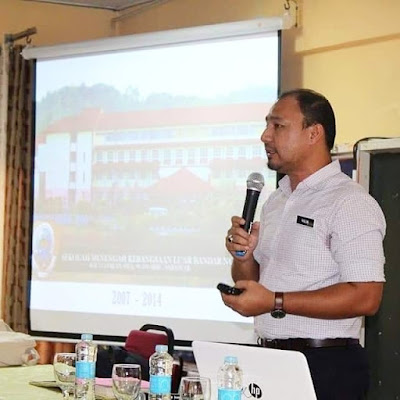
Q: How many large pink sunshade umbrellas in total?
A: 0